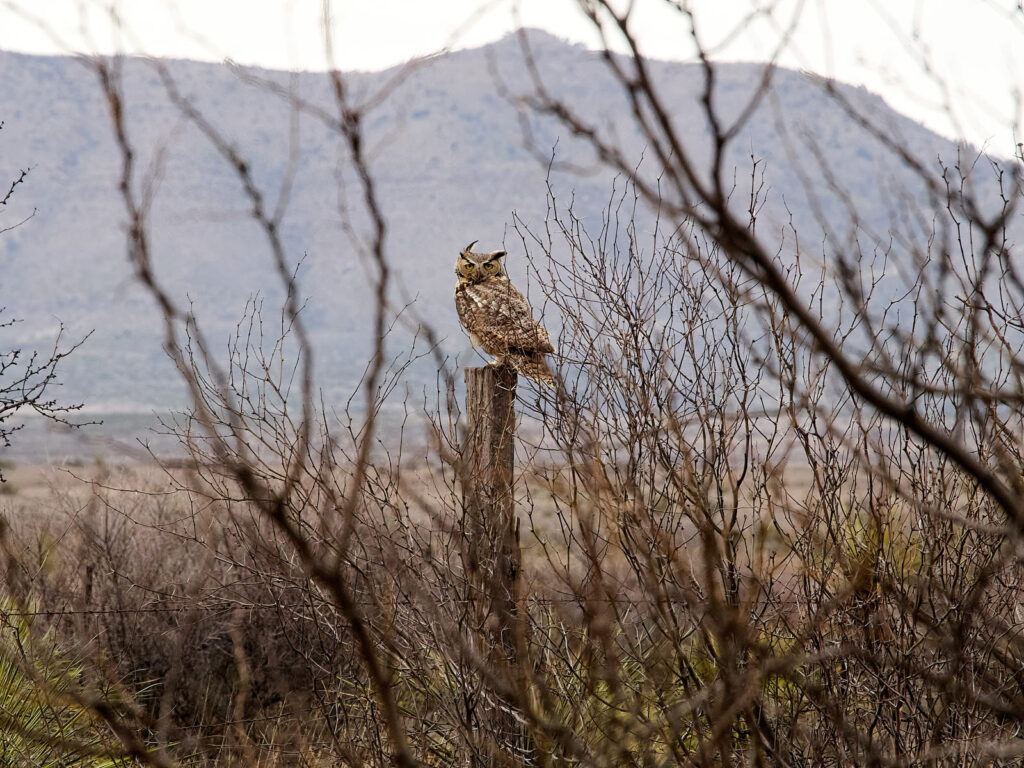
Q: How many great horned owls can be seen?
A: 1